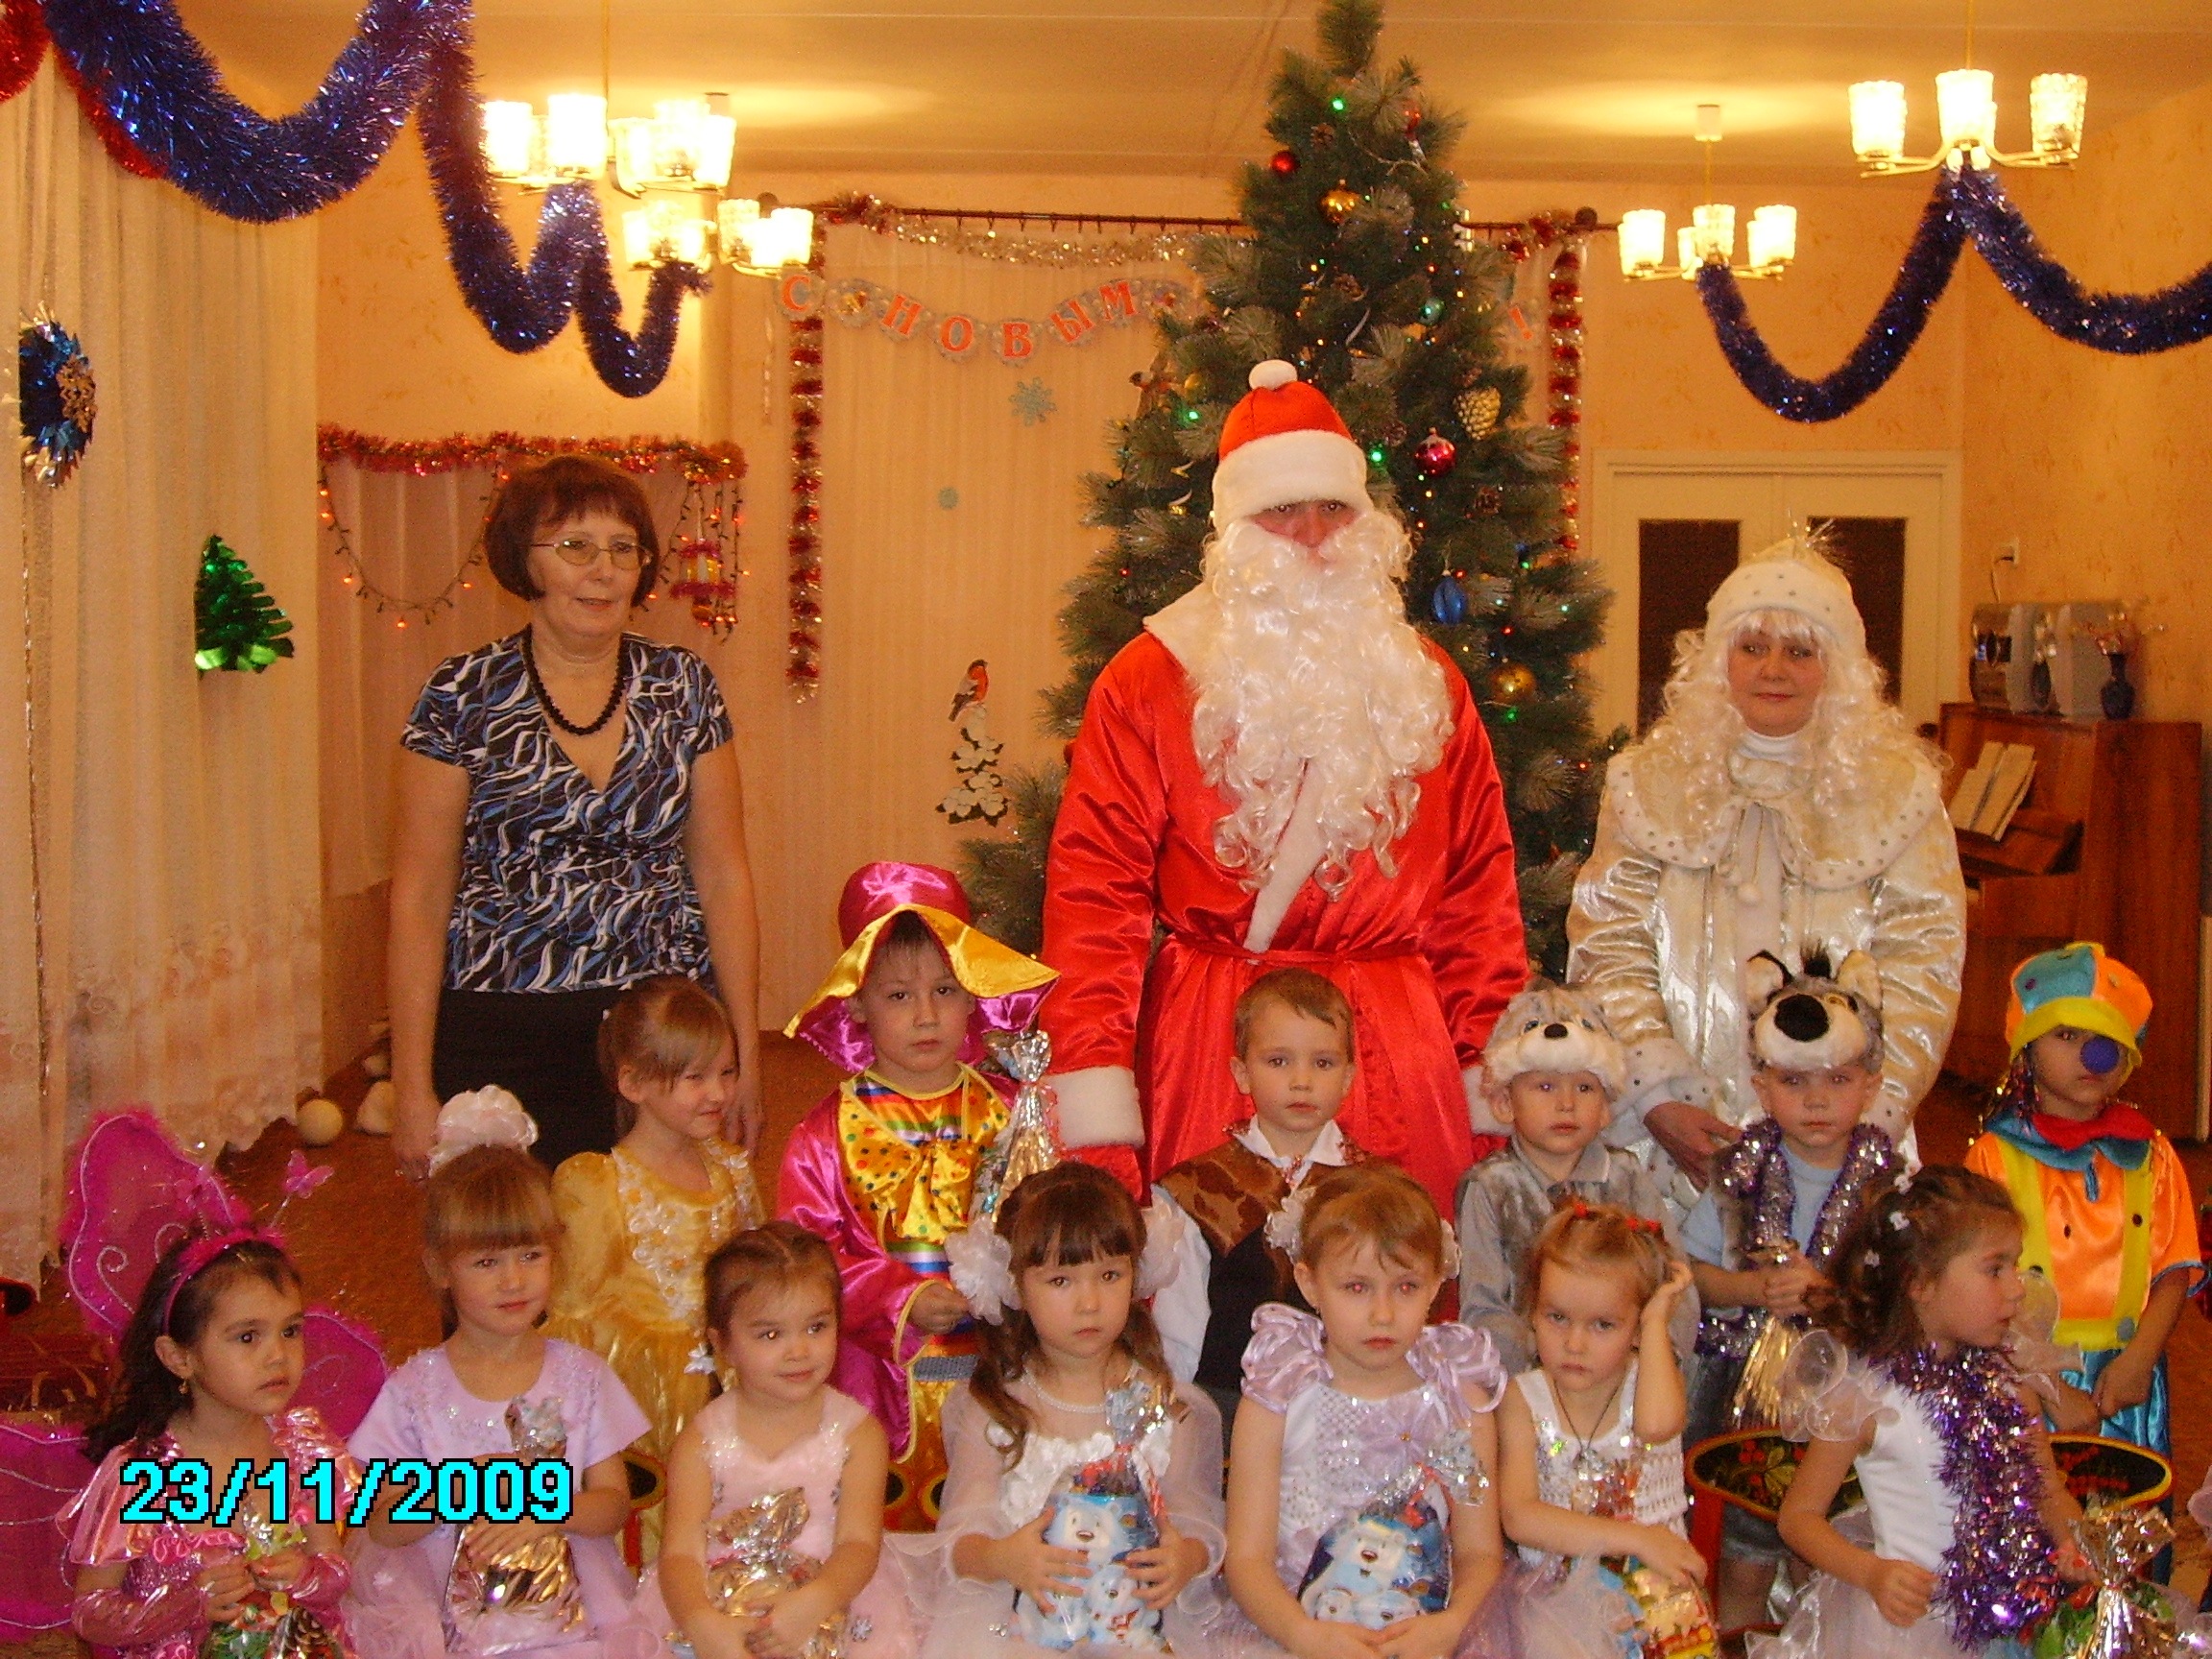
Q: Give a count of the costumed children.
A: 13